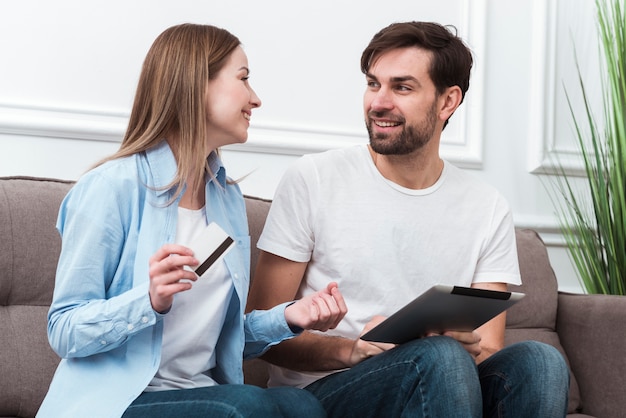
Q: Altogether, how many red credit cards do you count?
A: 0